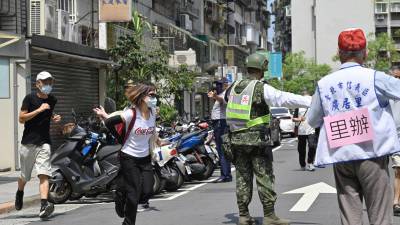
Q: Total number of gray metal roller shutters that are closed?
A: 1